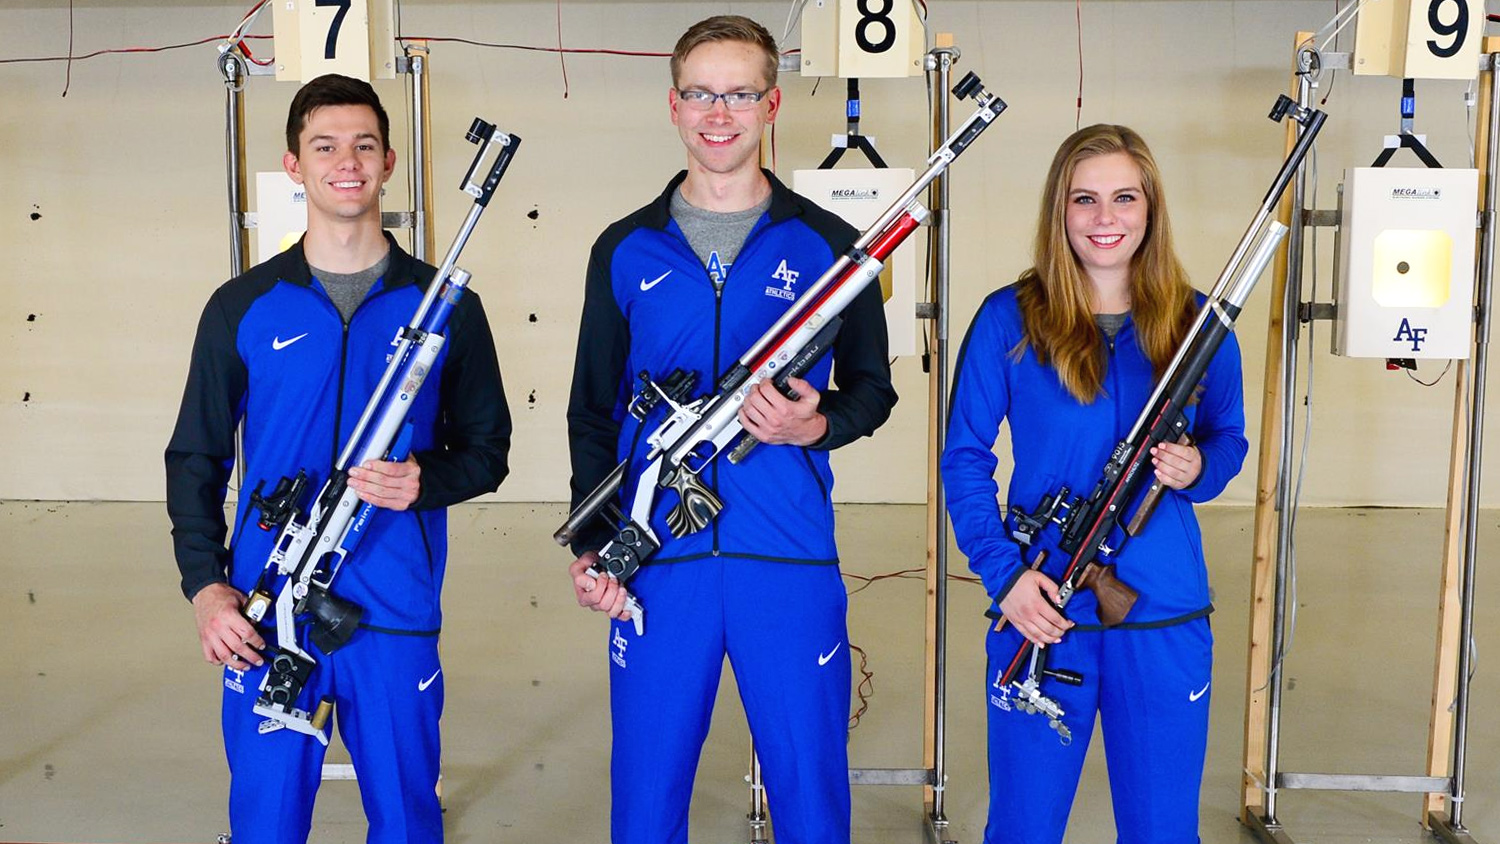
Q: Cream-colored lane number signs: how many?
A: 3